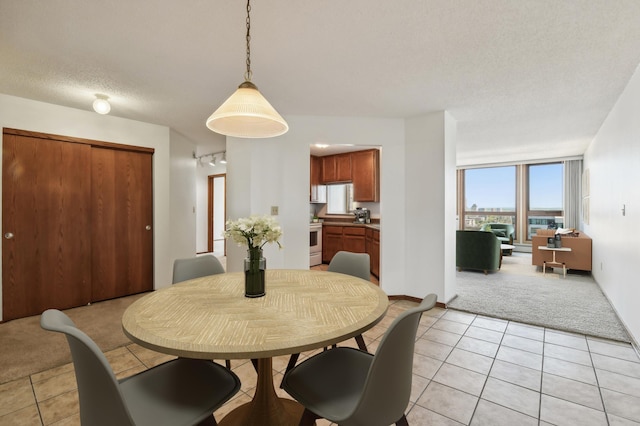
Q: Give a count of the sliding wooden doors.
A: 2